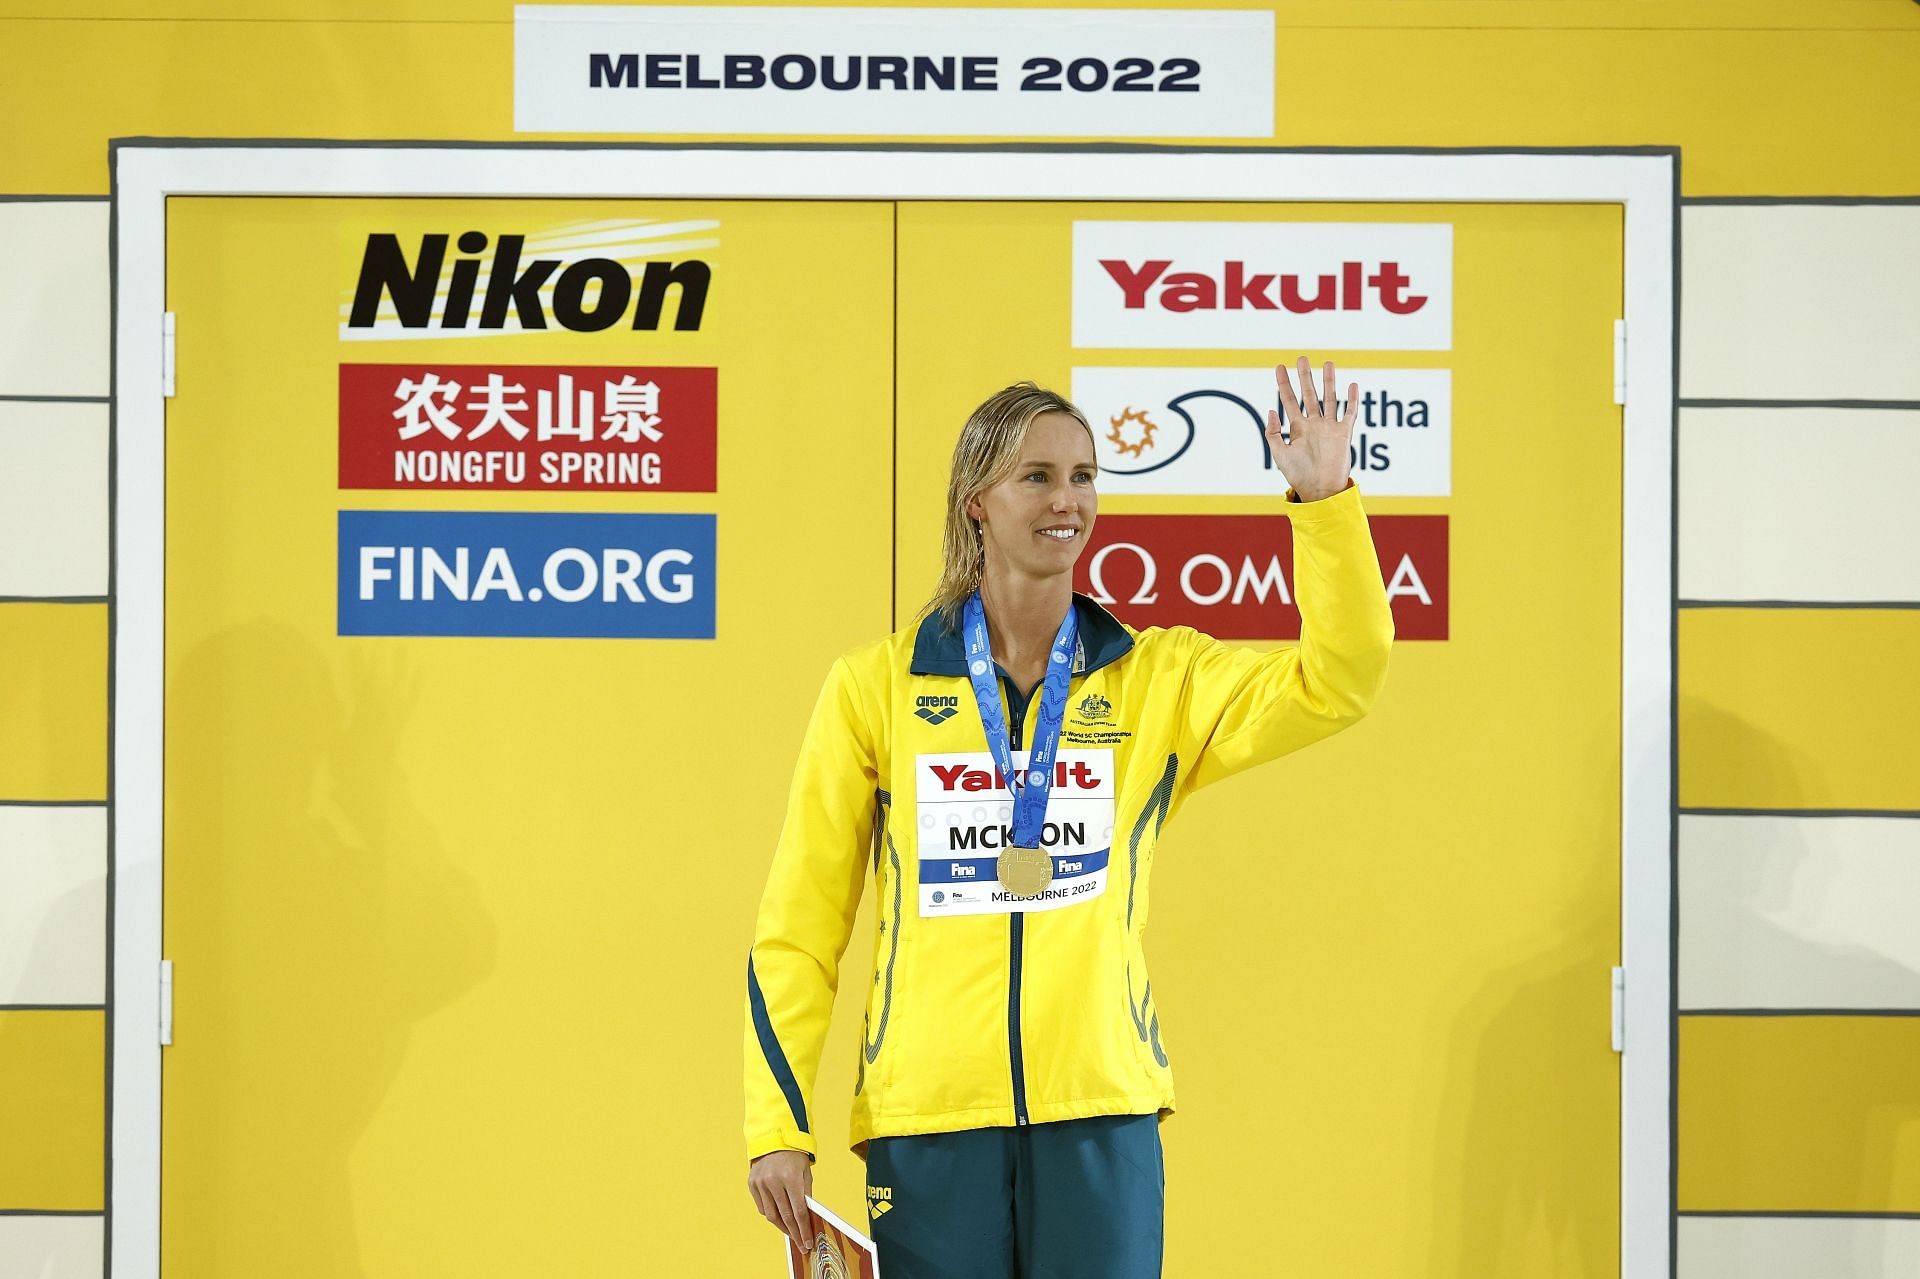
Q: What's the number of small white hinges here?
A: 4